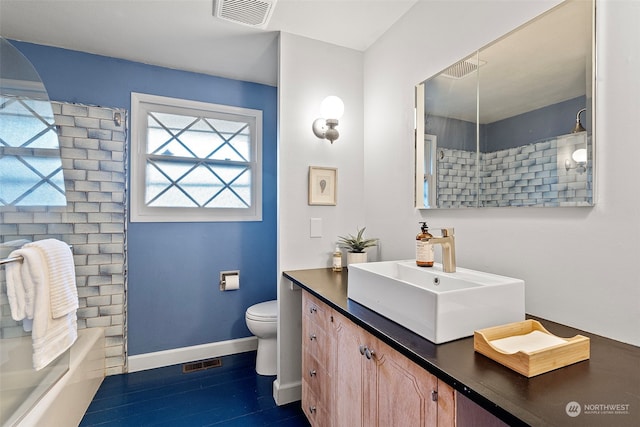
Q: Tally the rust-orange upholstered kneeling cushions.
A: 0